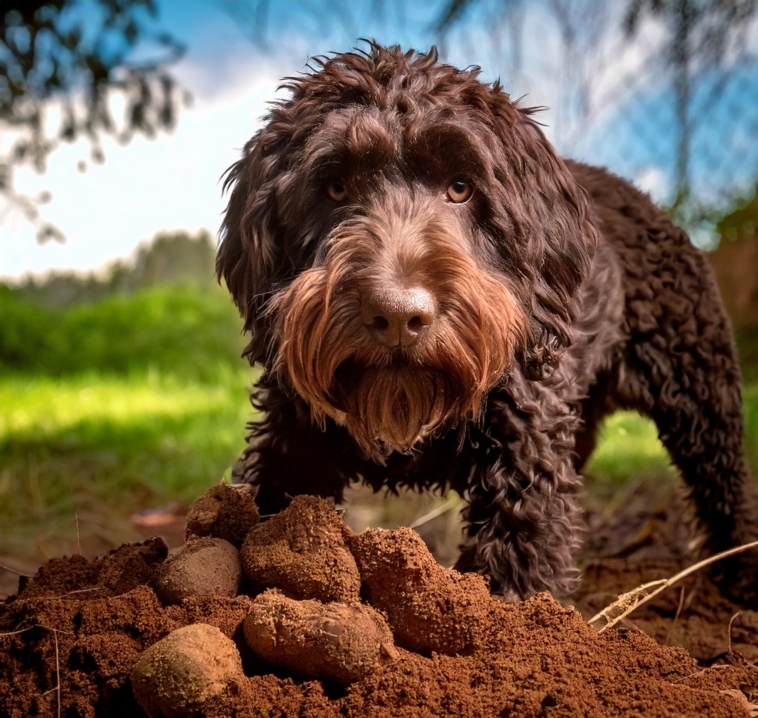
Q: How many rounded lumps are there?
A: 6